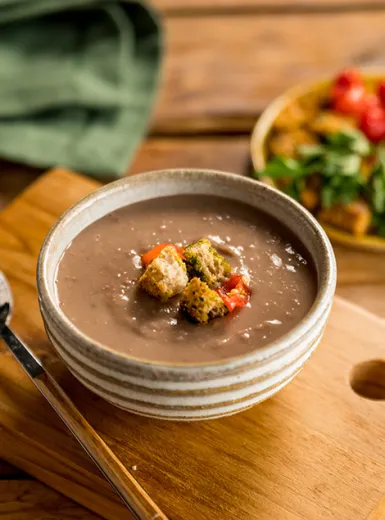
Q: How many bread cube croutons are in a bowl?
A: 3